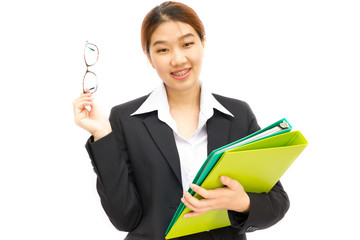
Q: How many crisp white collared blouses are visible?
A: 1